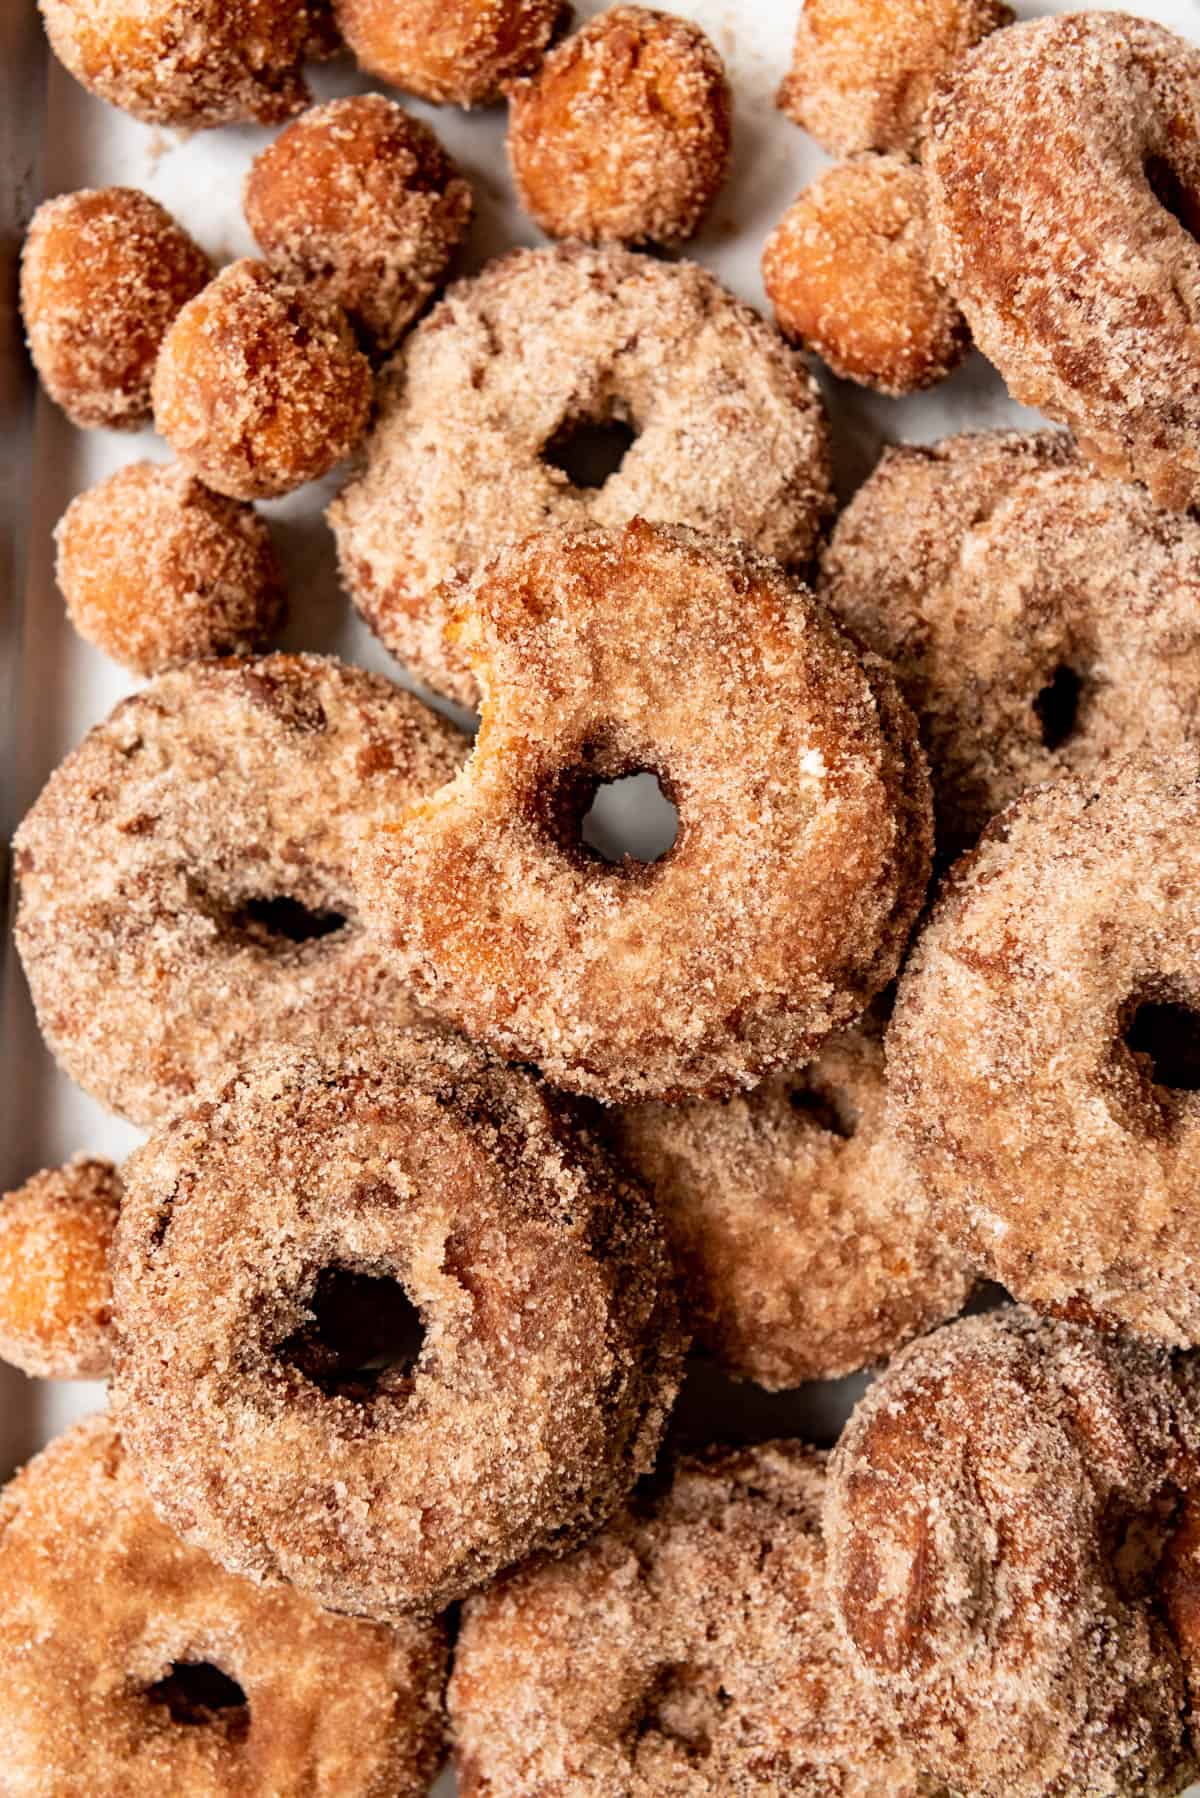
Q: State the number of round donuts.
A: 11